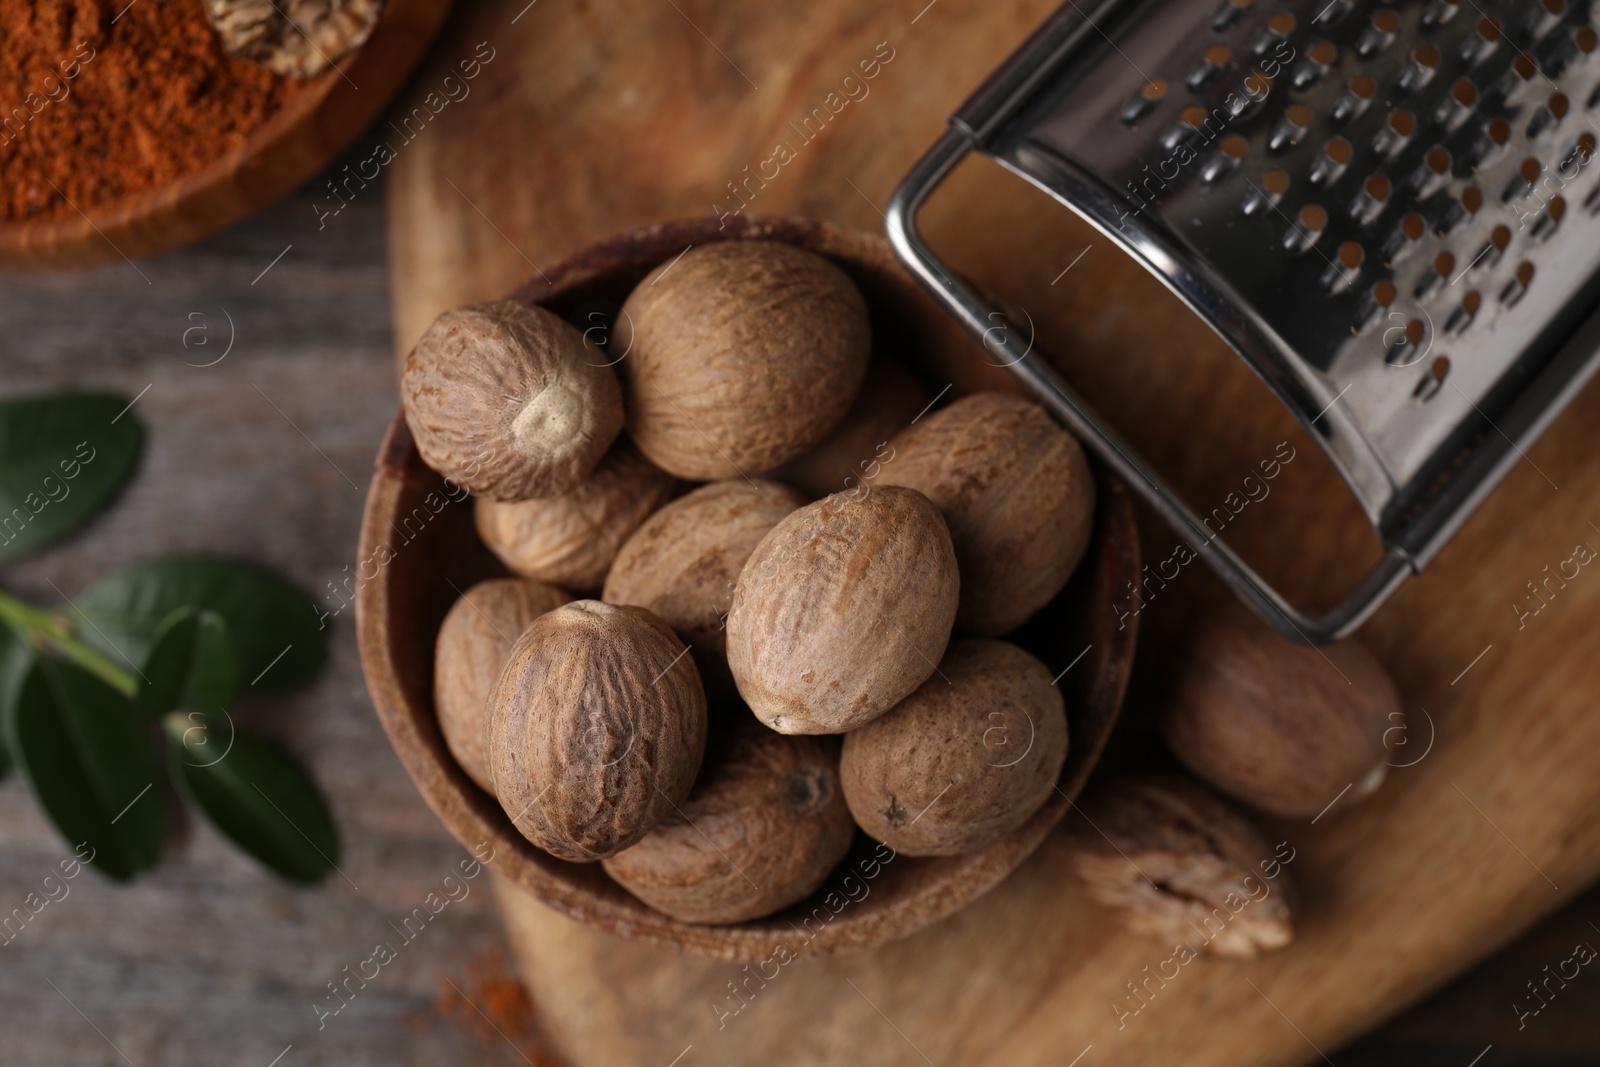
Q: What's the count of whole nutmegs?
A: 12